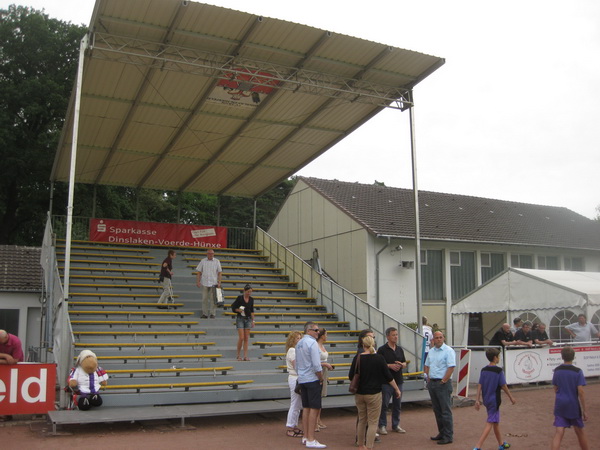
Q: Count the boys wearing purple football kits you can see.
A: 2